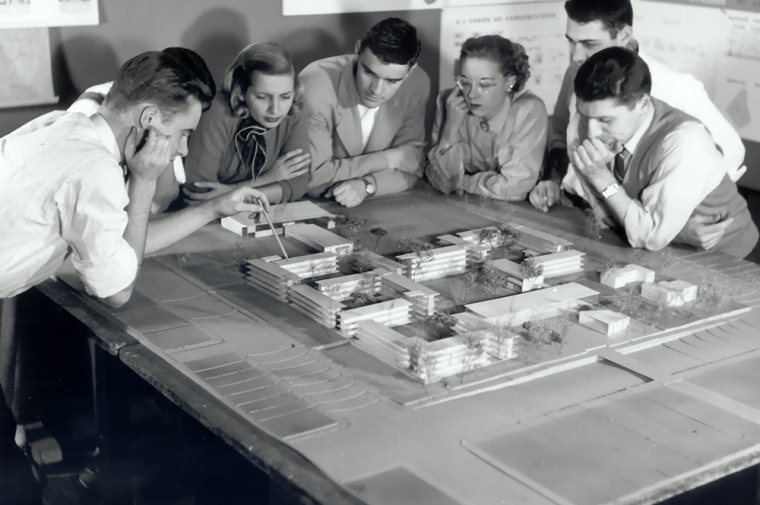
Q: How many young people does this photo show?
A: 7